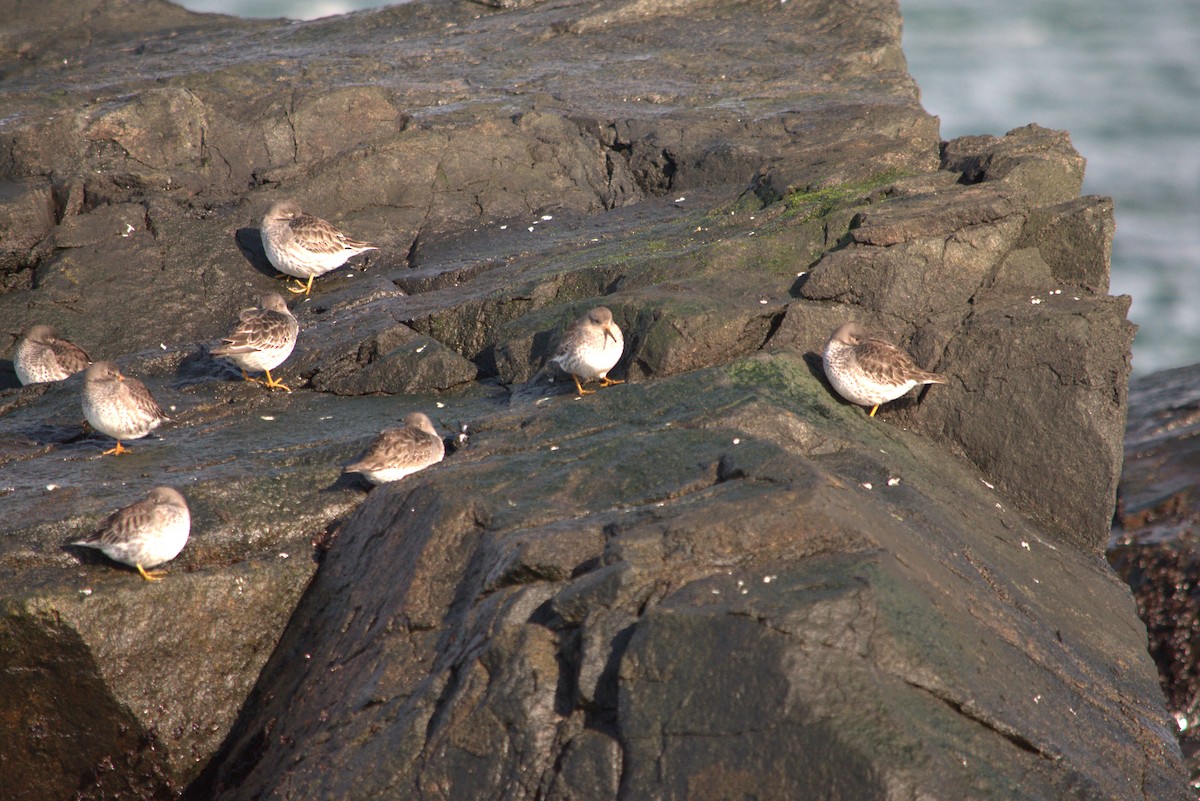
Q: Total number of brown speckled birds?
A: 8